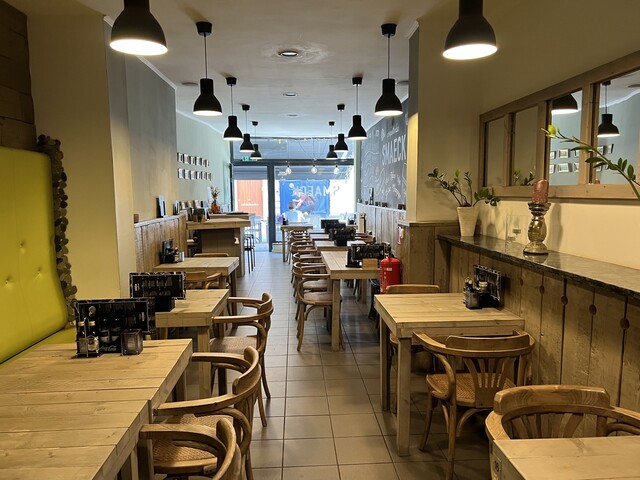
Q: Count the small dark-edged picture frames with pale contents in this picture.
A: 12